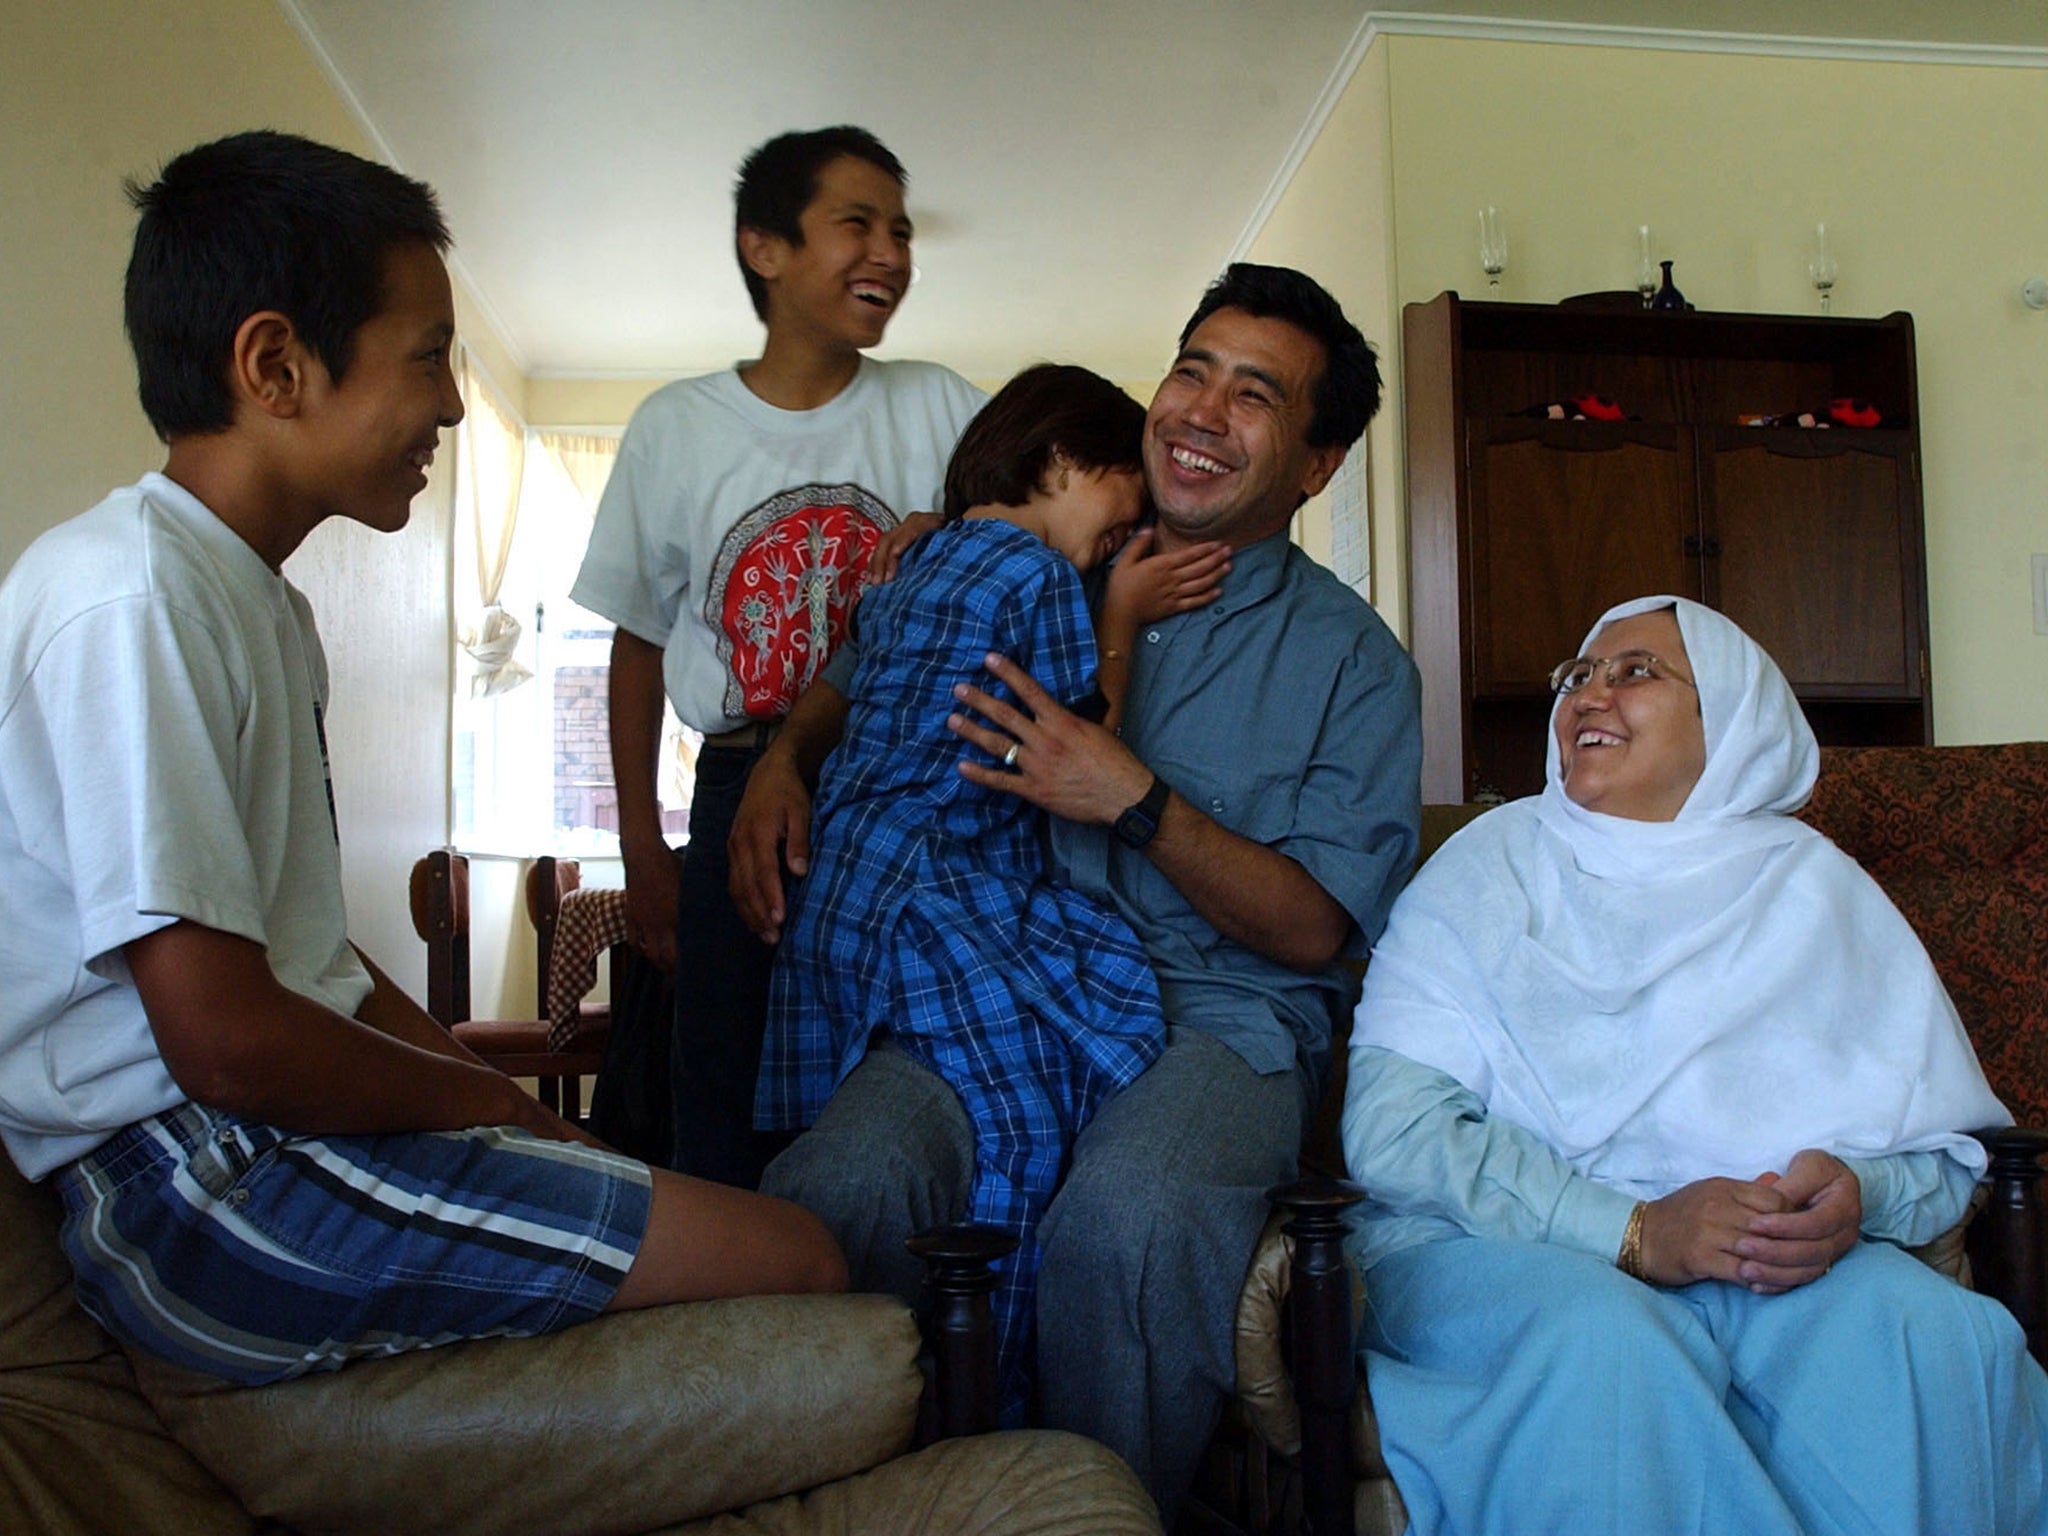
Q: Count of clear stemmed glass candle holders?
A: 3